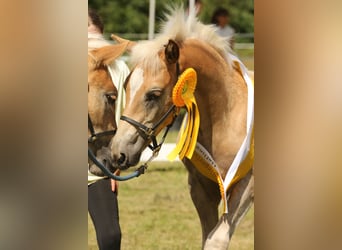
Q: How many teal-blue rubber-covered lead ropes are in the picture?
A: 1